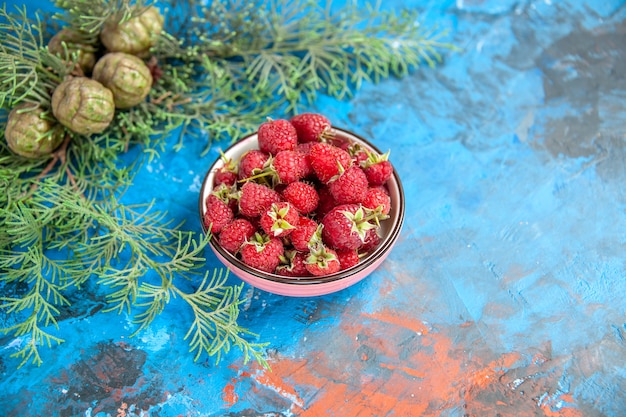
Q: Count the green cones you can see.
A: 5